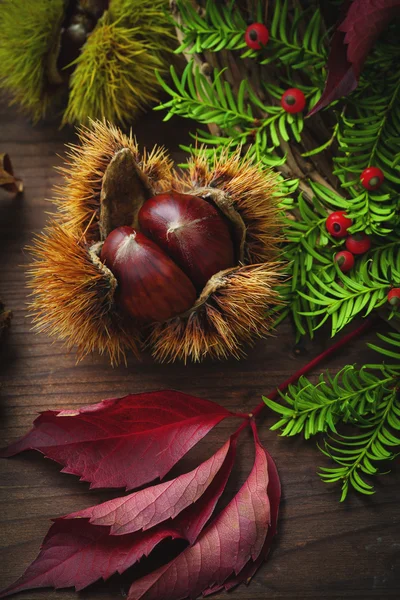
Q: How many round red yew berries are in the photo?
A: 7